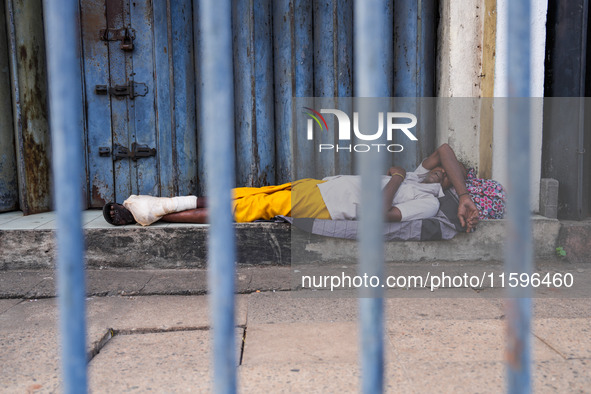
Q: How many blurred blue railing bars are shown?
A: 4